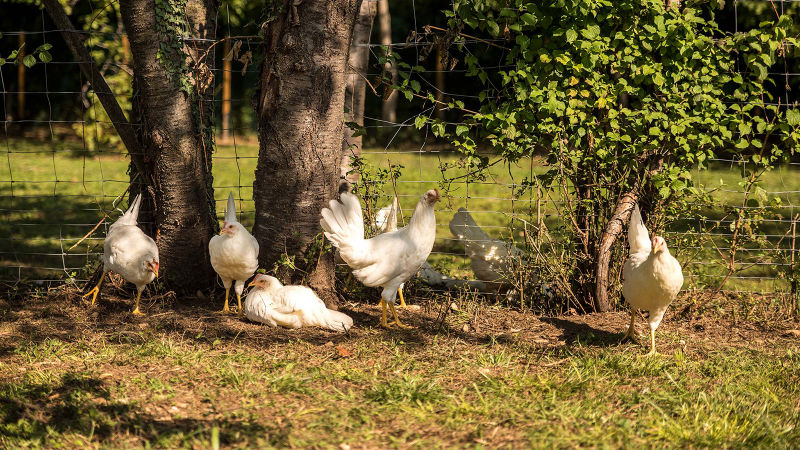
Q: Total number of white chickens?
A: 7